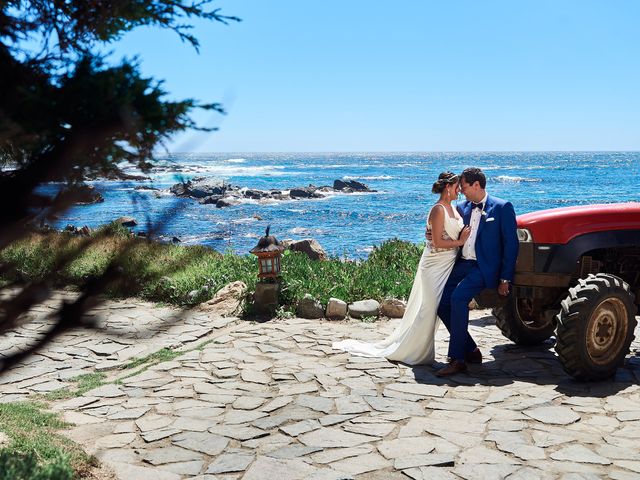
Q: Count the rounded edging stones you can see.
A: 4